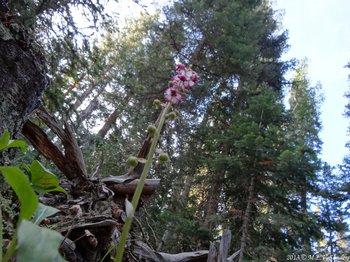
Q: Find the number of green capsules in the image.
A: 5